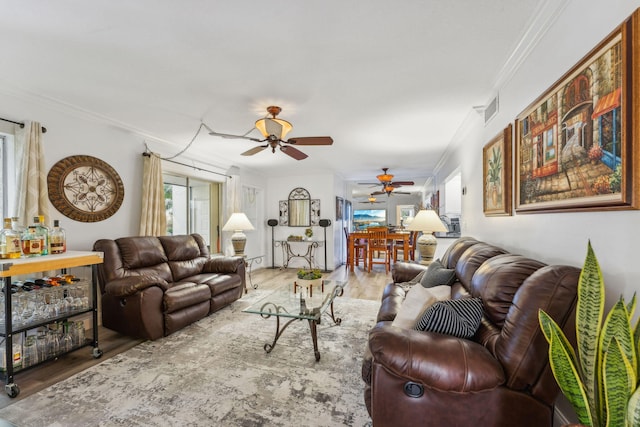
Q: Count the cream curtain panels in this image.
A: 3